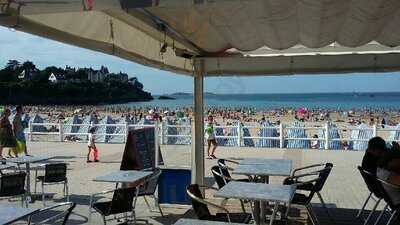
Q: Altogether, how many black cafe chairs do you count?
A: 12